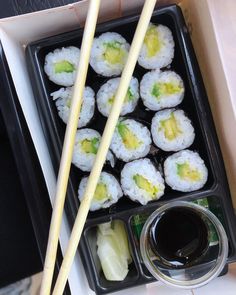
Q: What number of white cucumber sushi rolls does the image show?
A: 12